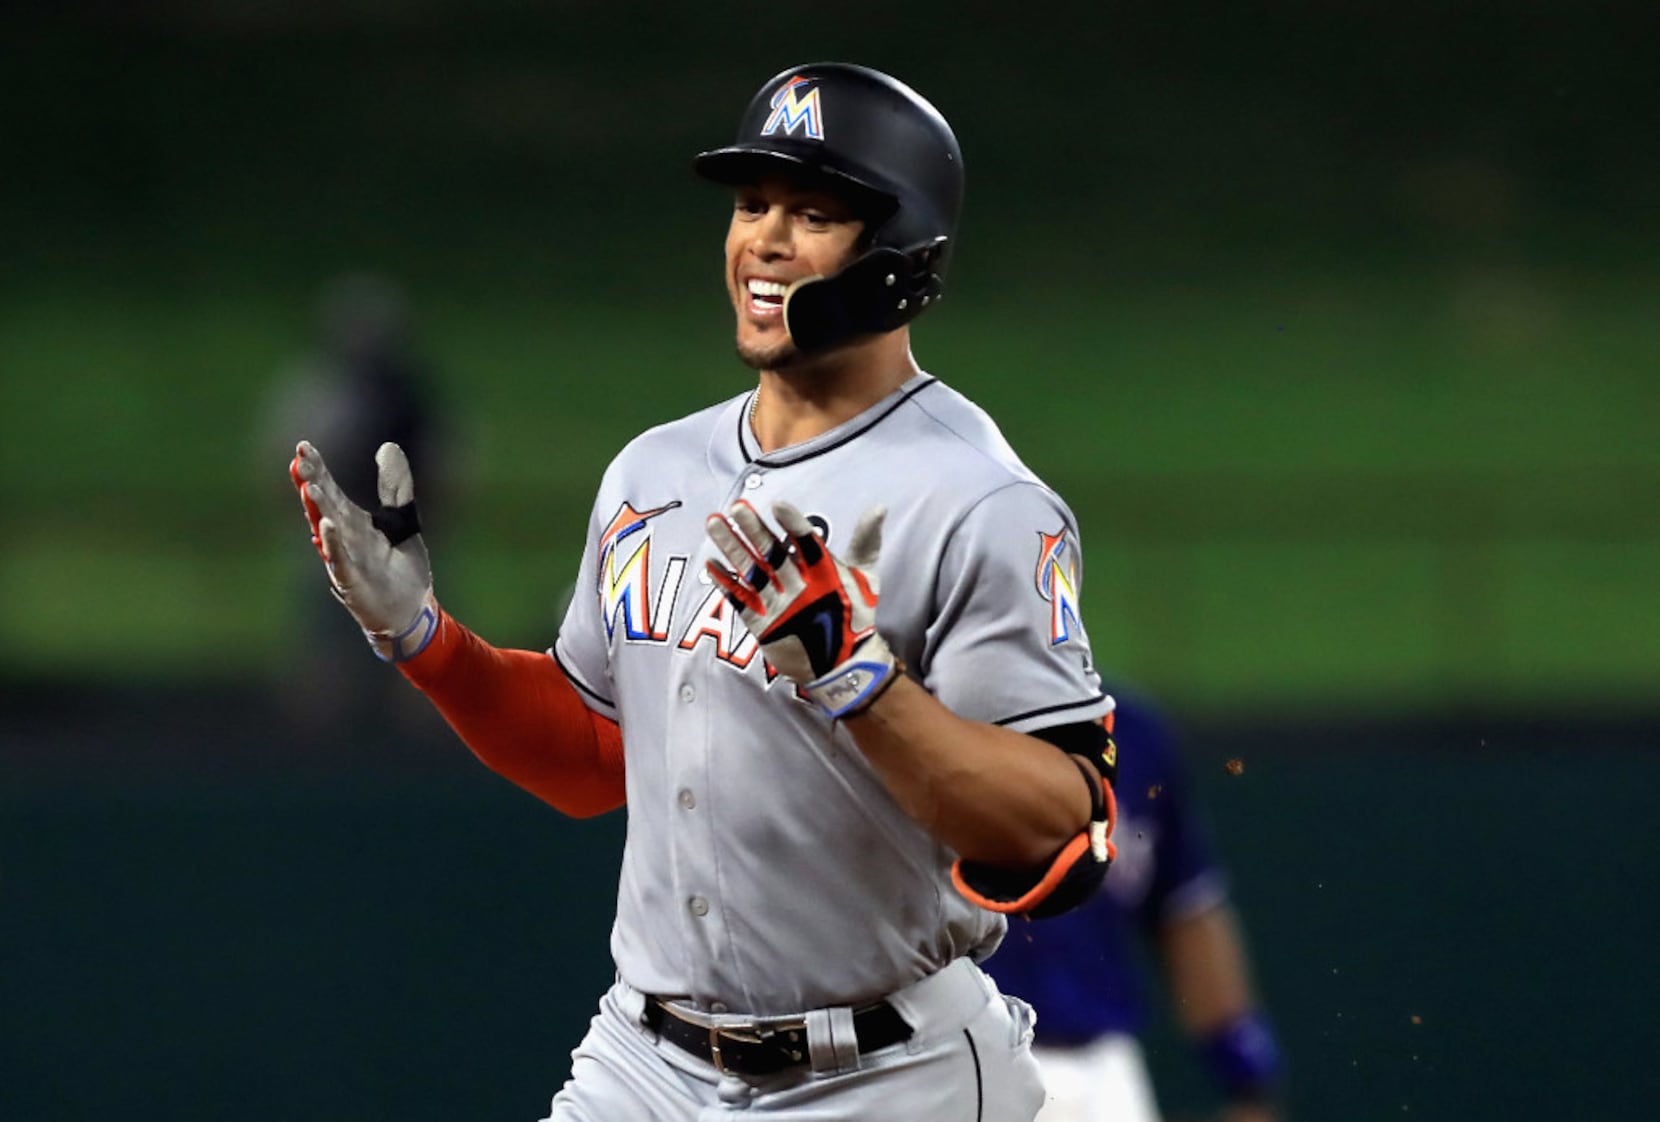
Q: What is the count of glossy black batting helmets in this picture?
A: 1